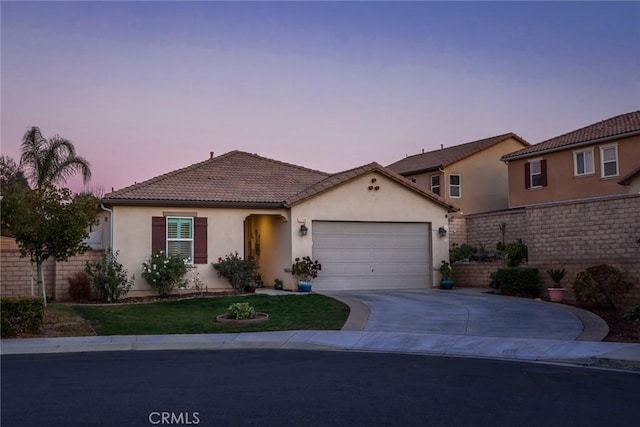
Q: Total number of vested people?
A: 0